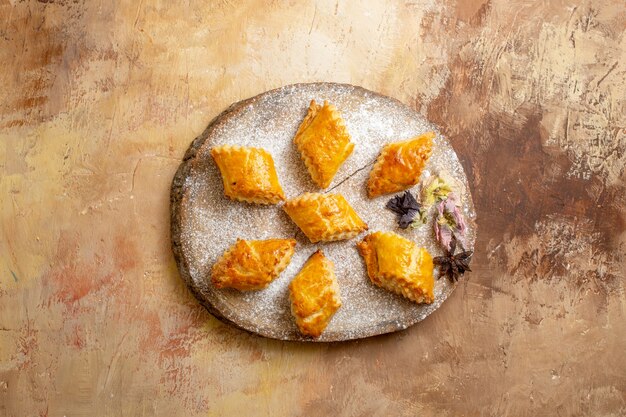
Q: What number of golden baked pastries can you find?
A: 7